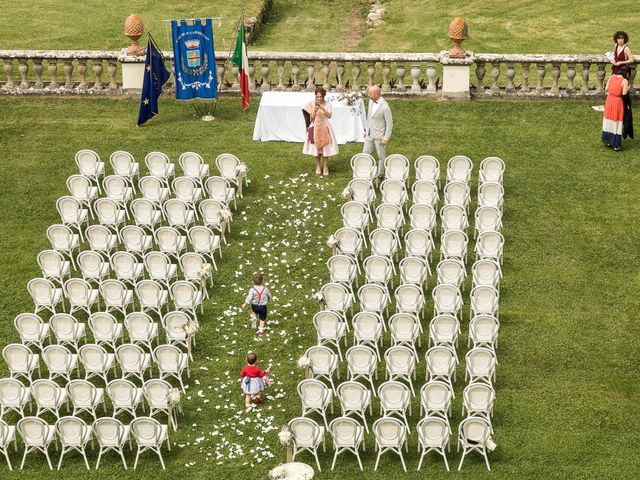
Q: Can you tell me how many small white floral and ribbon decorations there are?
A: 10